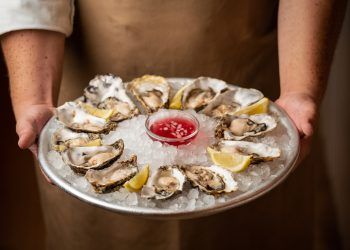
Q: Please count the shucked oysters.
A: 12